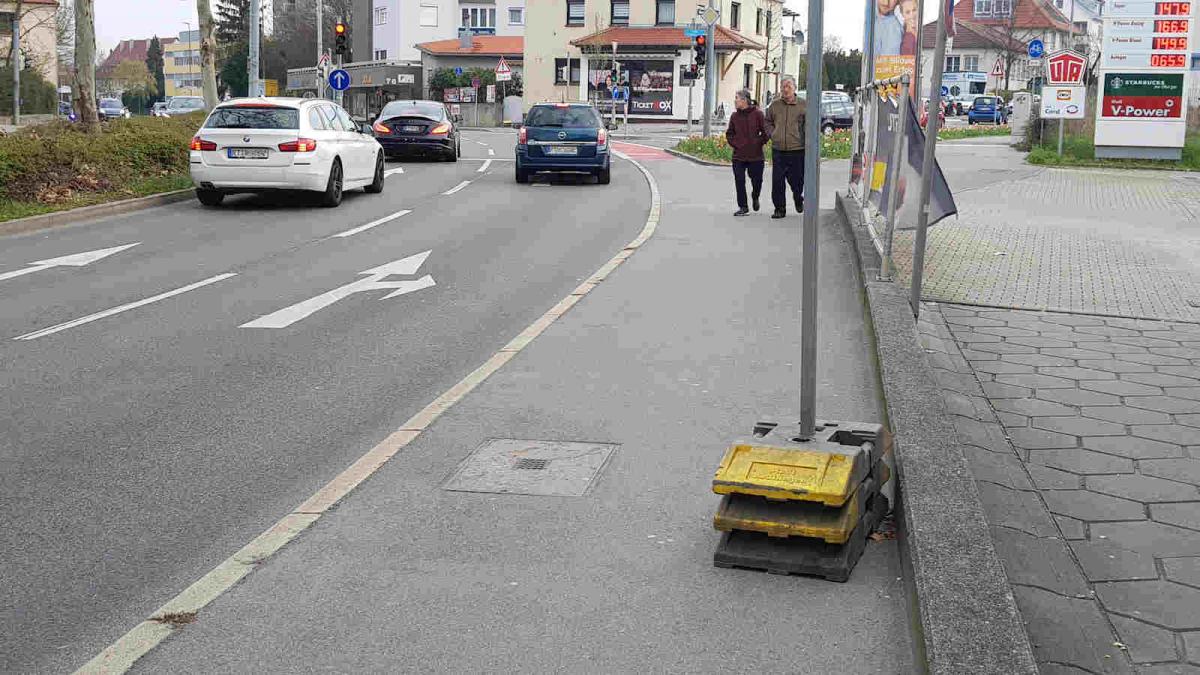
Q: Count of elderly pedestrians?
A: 2